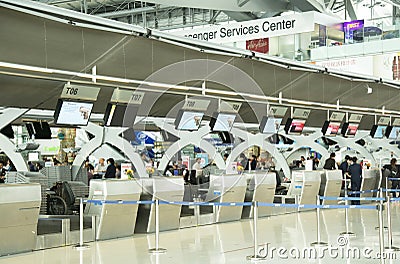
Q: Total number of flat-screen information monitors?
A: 10